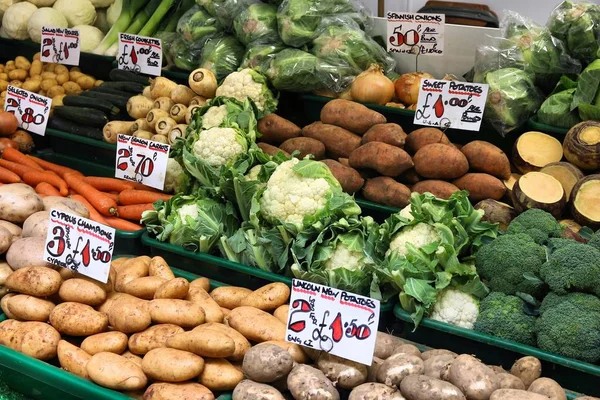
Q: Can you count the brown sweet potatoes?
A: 14